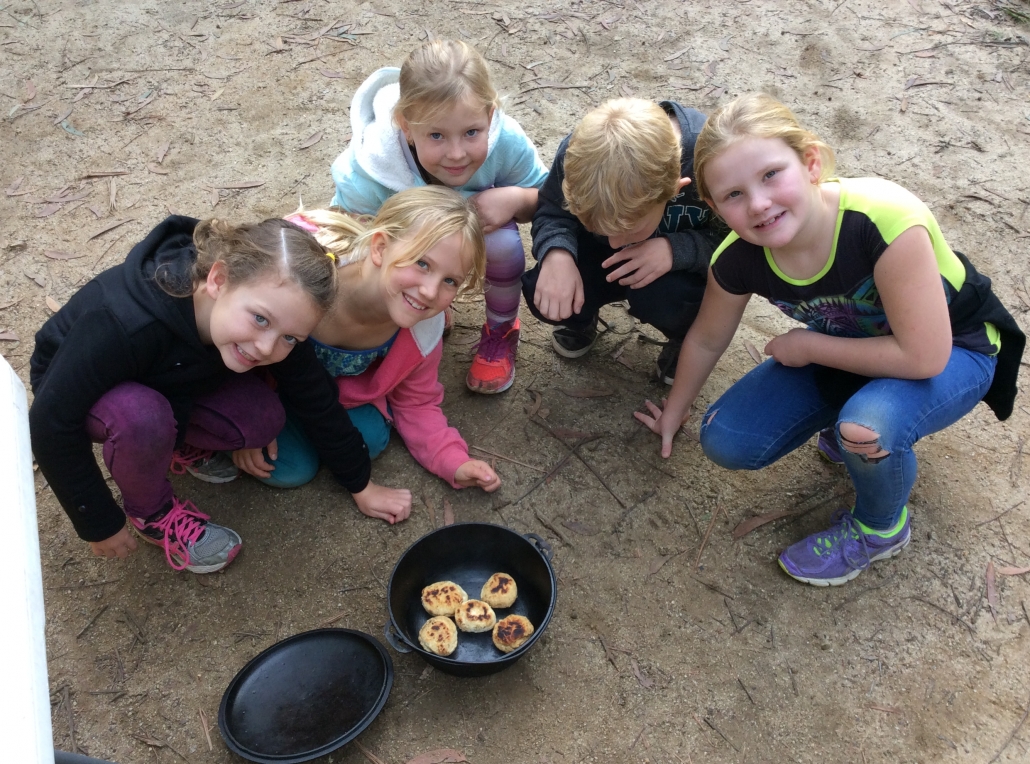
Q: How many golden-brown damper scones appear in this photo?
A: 5